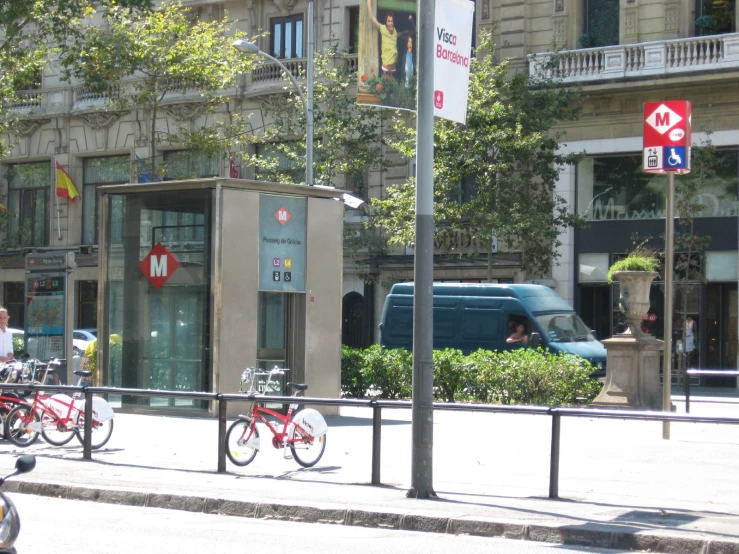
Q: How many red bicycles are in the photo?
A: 3